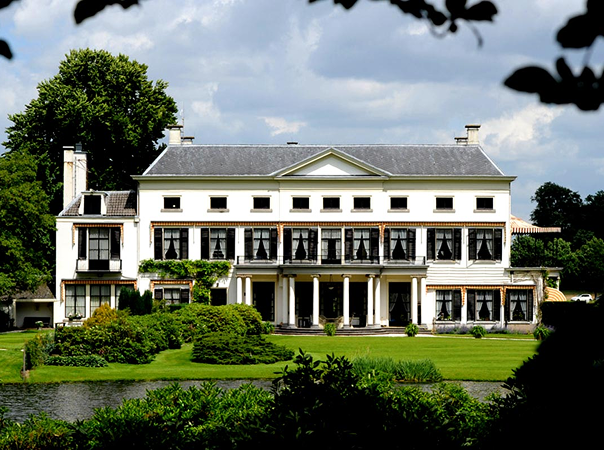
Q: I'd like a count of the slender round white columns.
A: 10